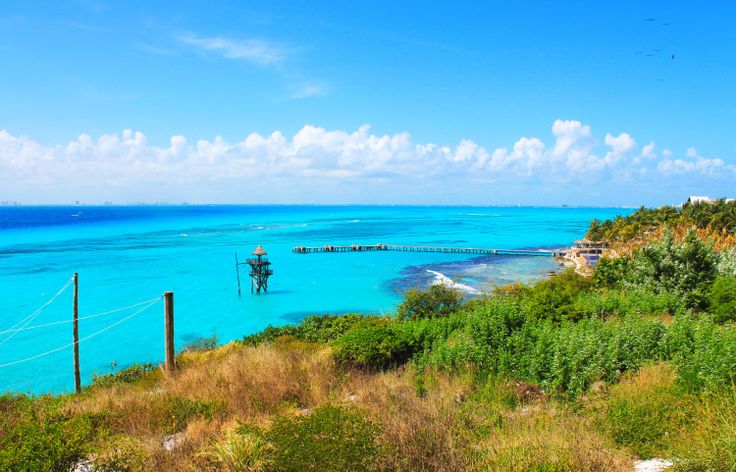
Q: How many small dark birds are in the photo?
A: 7